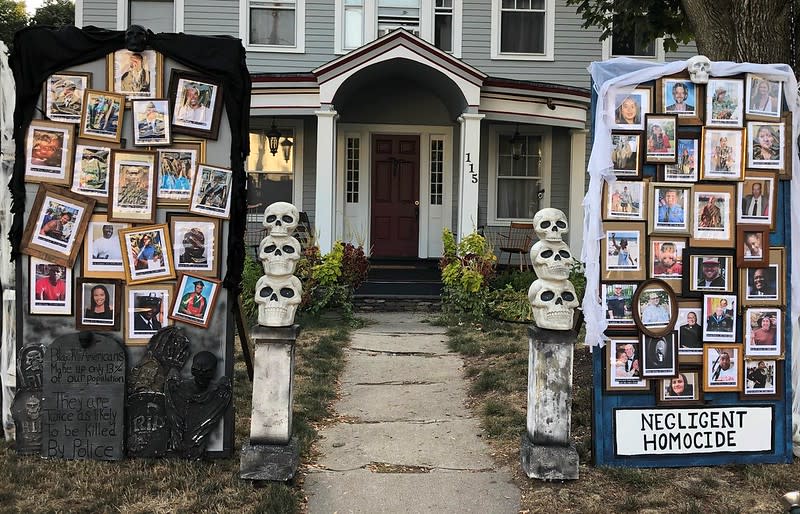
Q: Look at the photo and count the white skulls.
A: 7